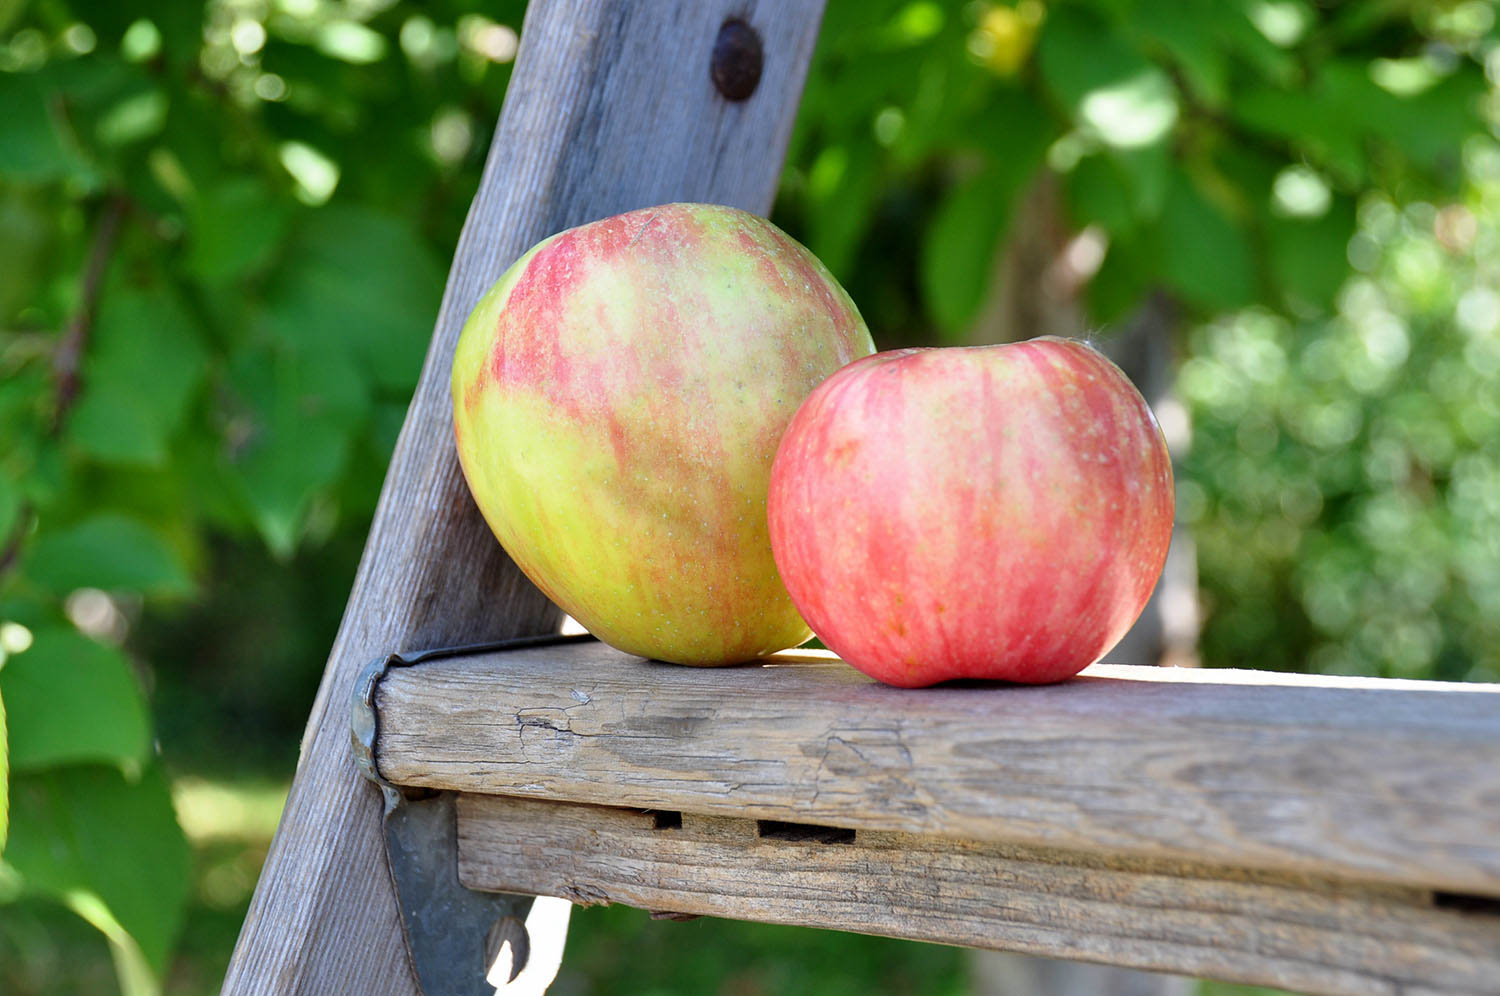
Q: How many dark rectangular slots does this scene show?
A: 3